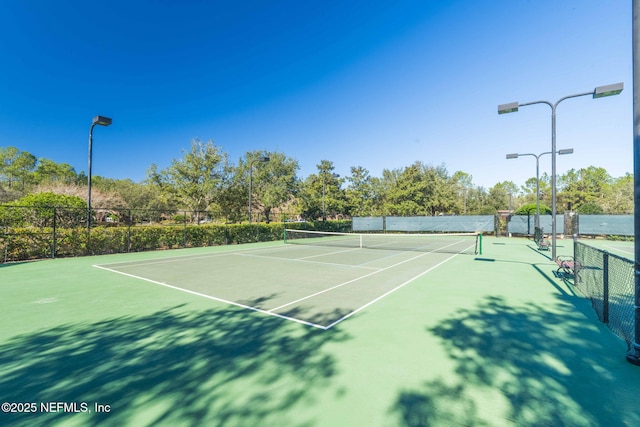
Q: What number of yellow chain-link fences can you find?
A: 0